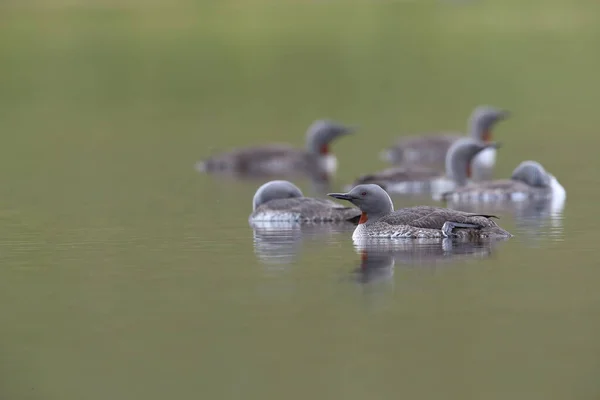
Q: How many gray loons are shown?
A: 6